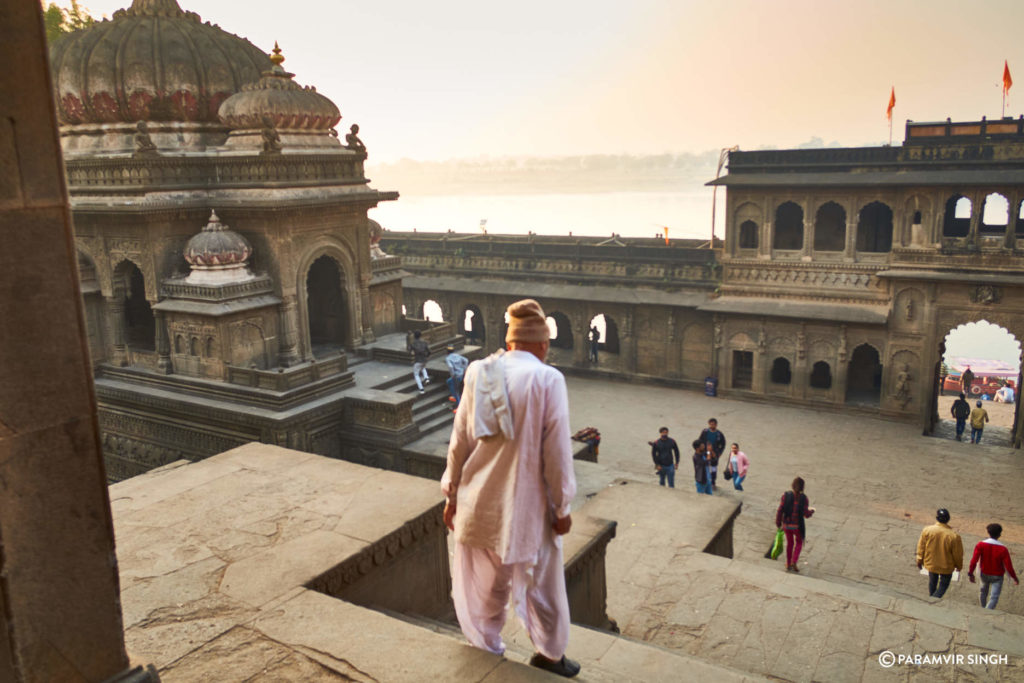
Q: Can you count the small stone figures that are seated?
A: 3